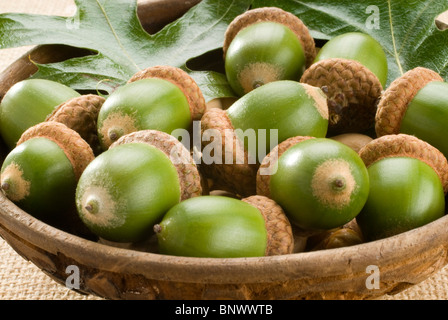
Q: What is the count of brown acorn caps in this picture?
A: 11